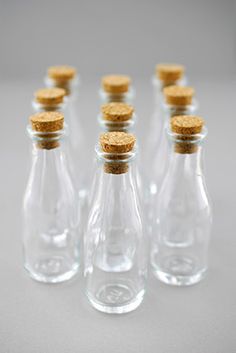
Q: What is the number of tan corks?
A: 9